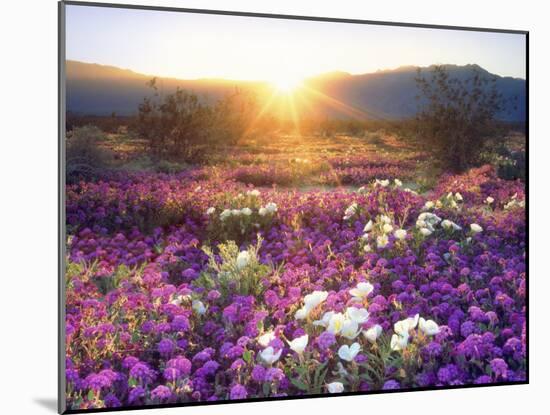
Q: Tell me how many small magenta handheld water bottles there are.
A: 0